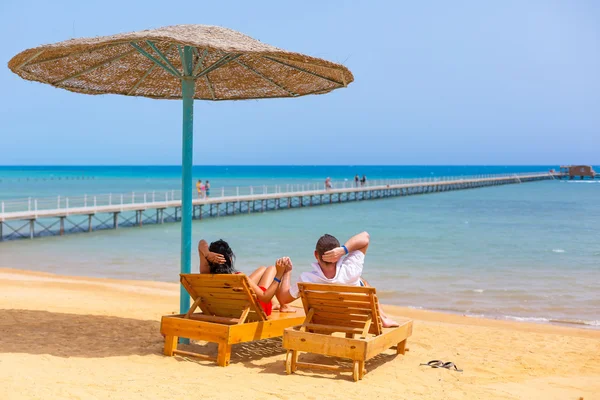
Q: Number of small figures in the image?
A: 5